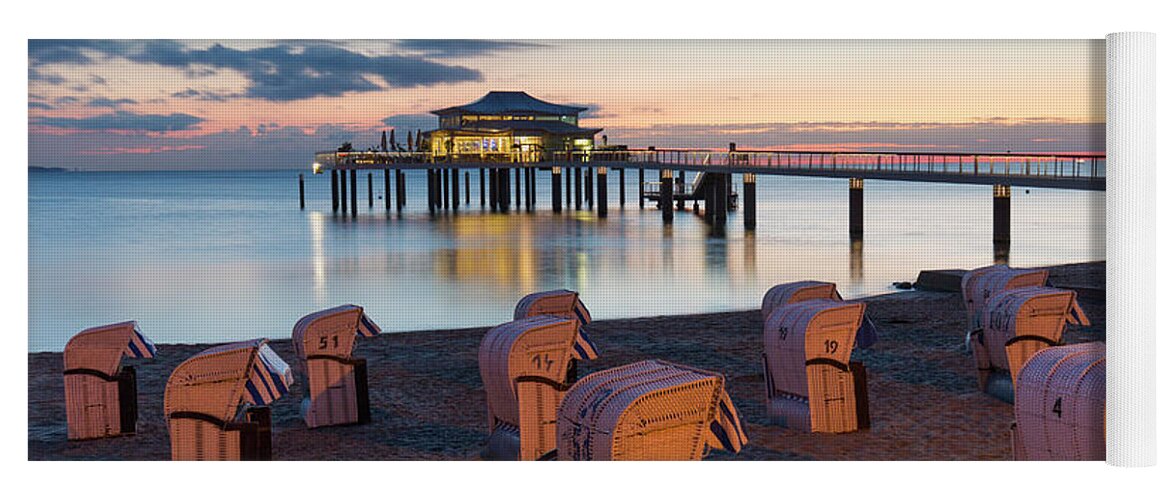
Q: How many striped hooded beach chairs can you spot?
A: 11